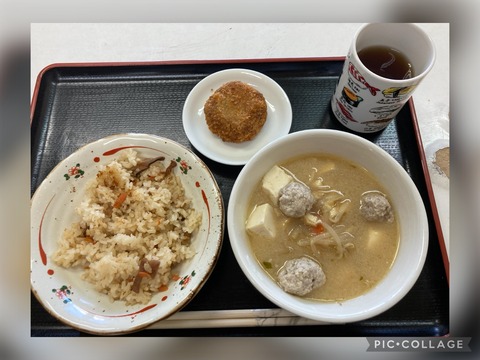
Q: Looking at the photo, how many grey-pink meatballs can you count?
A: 3